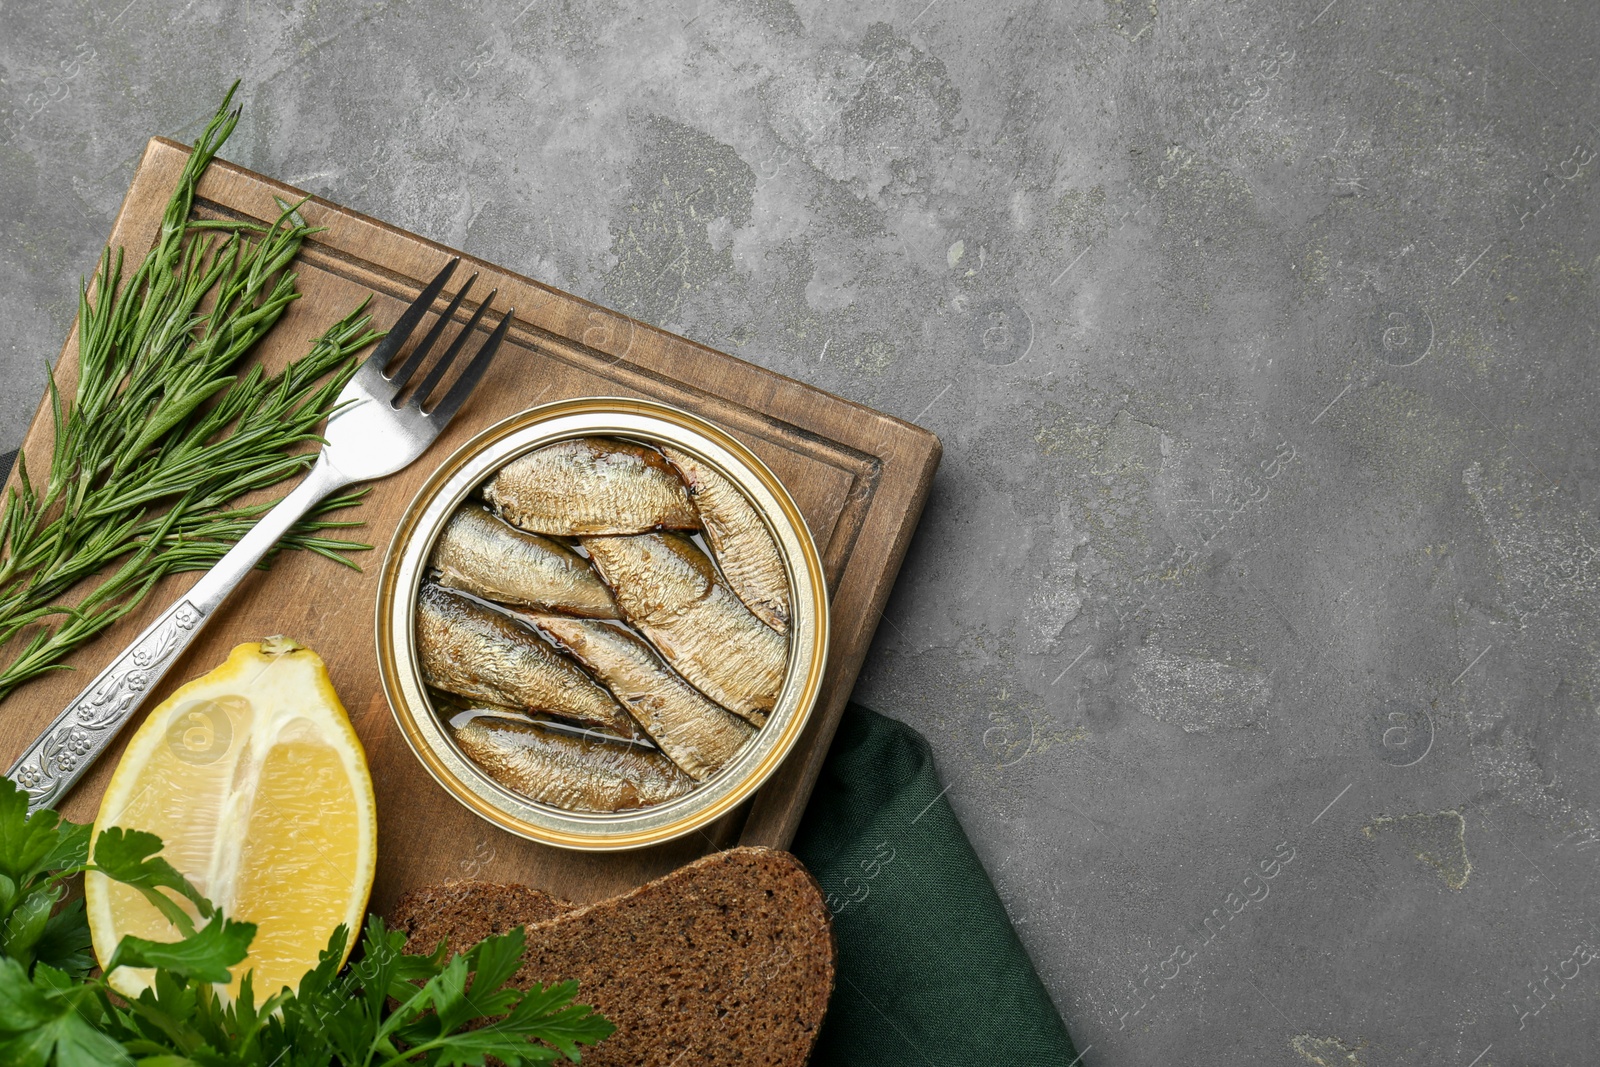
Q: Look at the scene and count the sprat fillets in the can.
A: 7